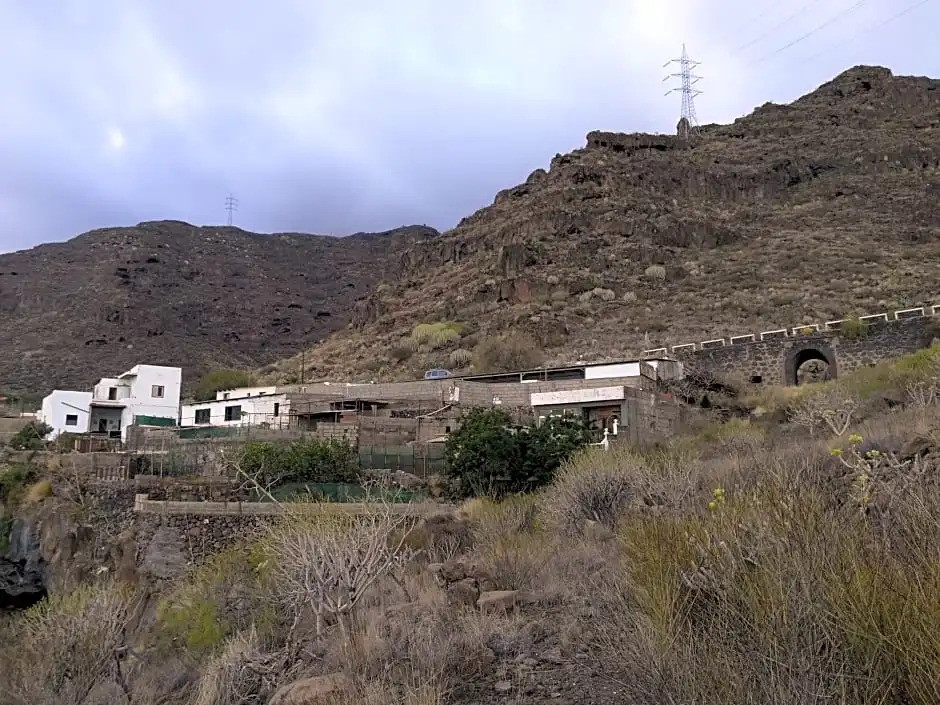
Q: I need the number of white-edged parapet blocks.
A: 10